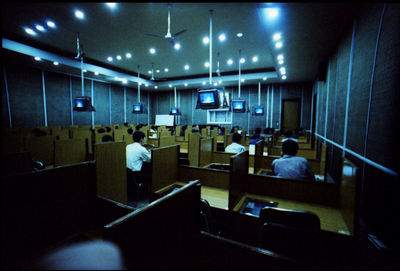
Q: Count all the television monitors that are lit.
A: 6